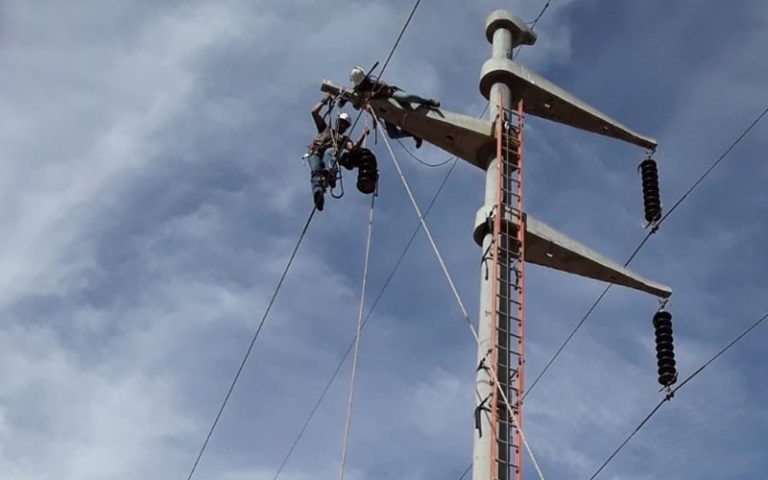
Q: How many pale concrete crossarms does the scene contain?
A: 3